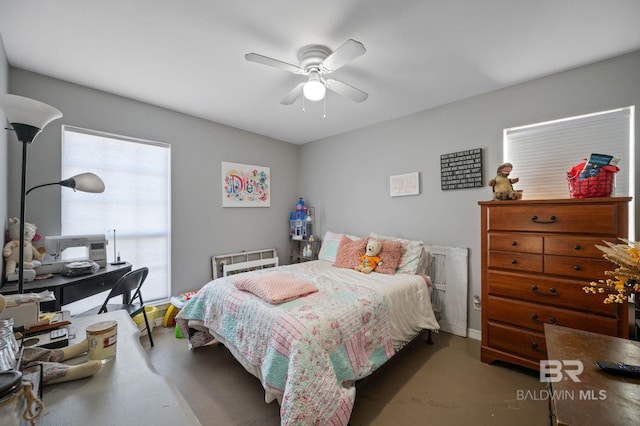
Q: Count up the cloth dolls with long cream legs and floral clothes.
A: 1